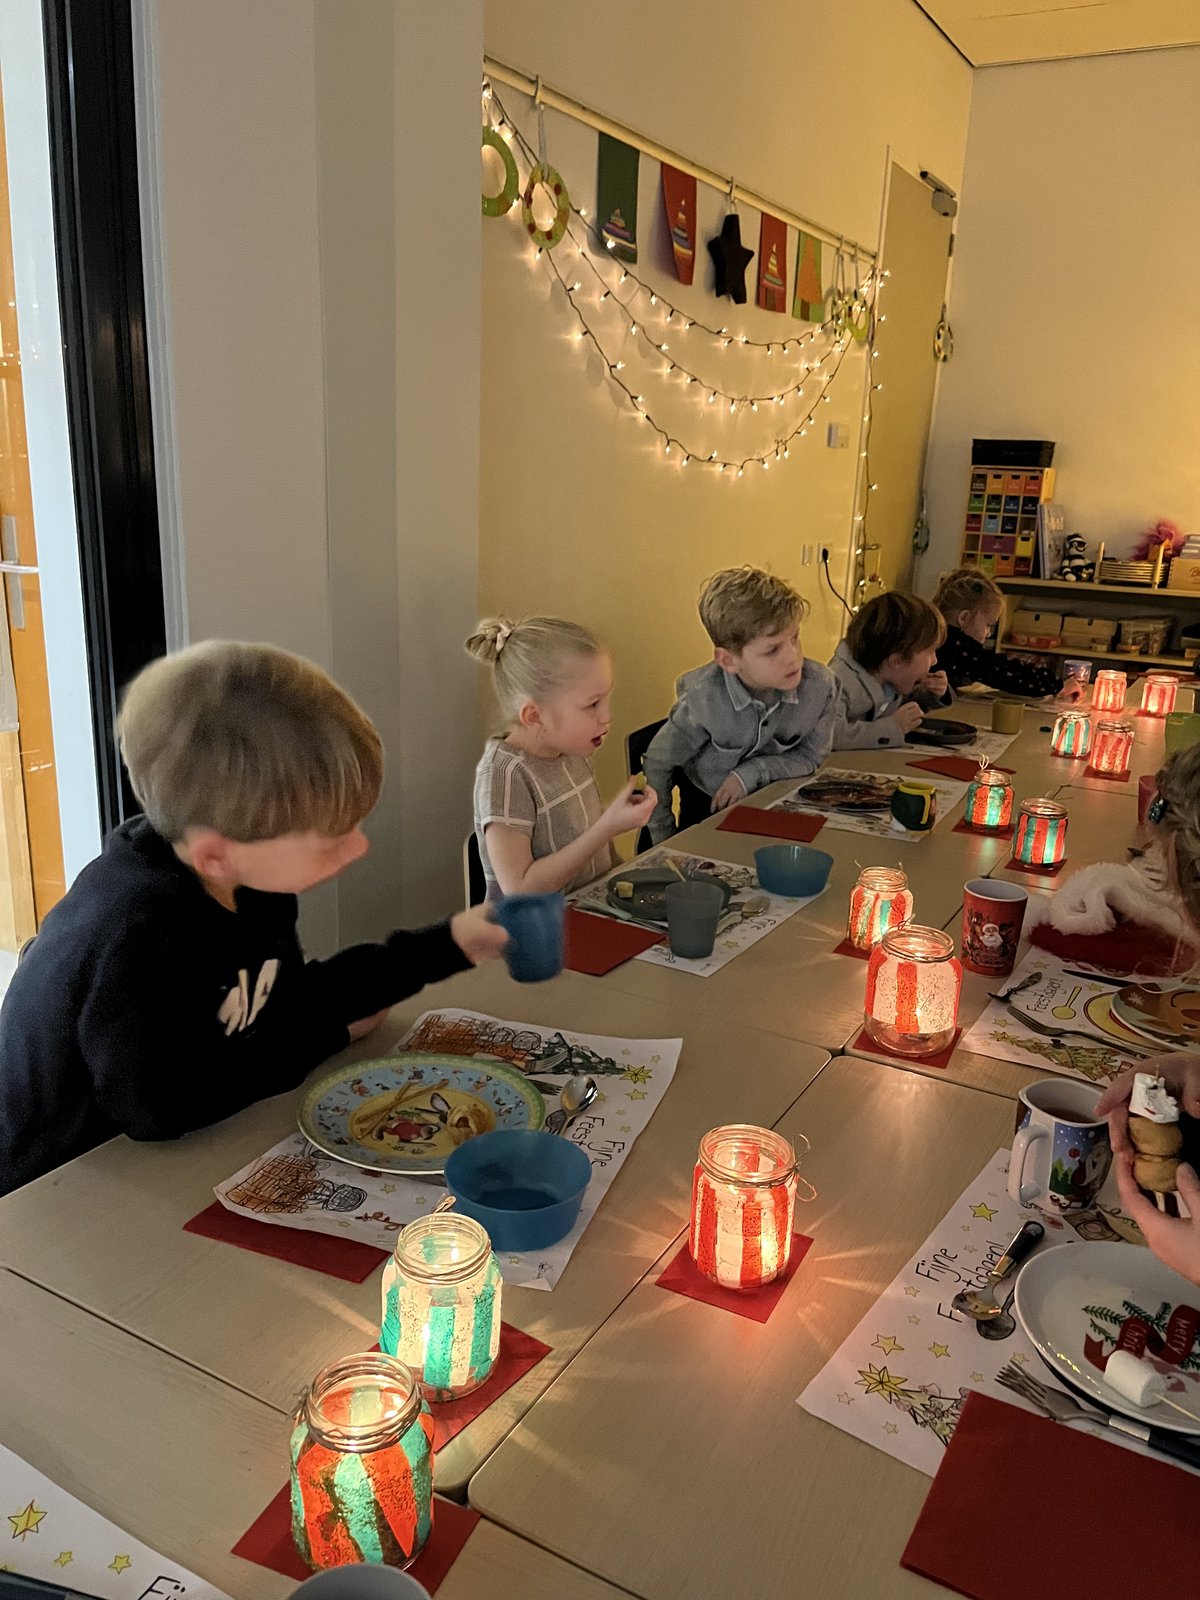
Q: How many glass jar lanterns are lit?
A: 11